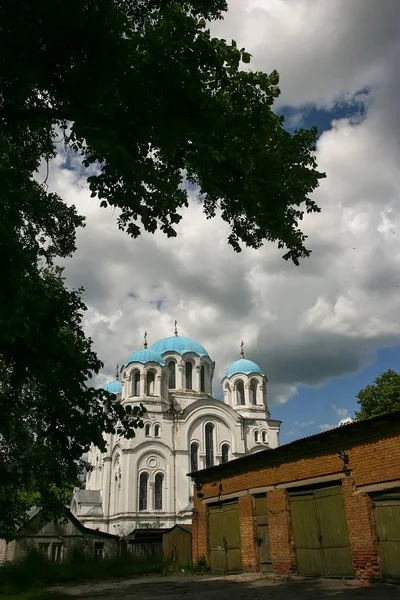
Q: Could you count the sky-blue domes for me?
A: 4